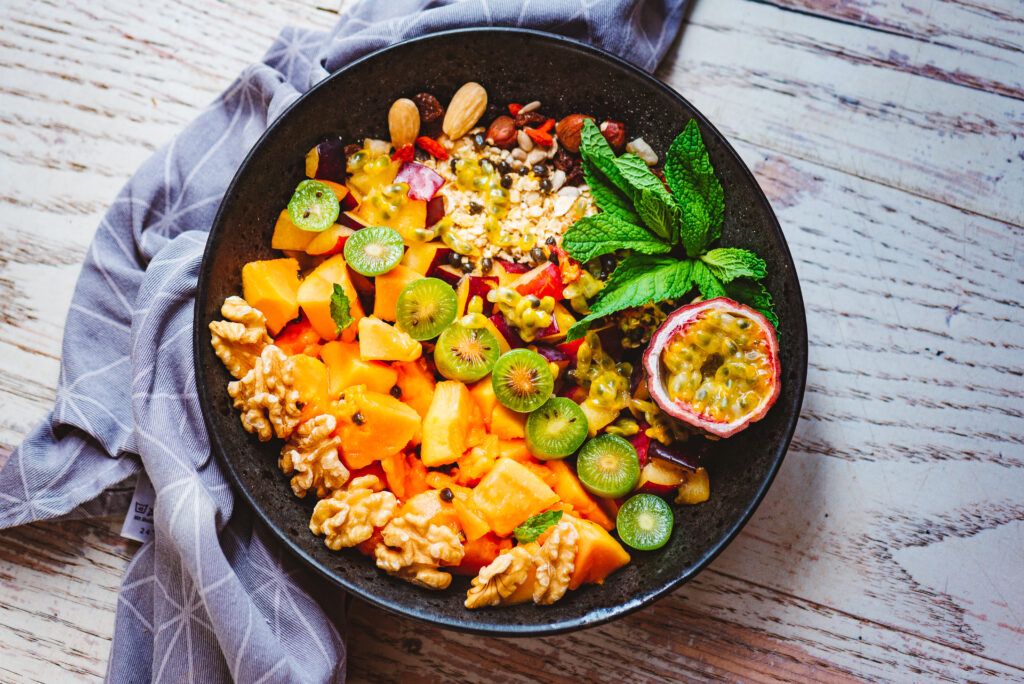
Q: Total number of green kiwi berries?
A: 8